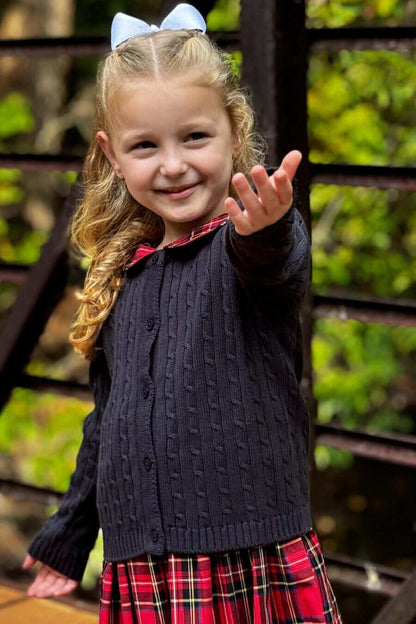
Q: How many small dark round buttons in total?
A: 5